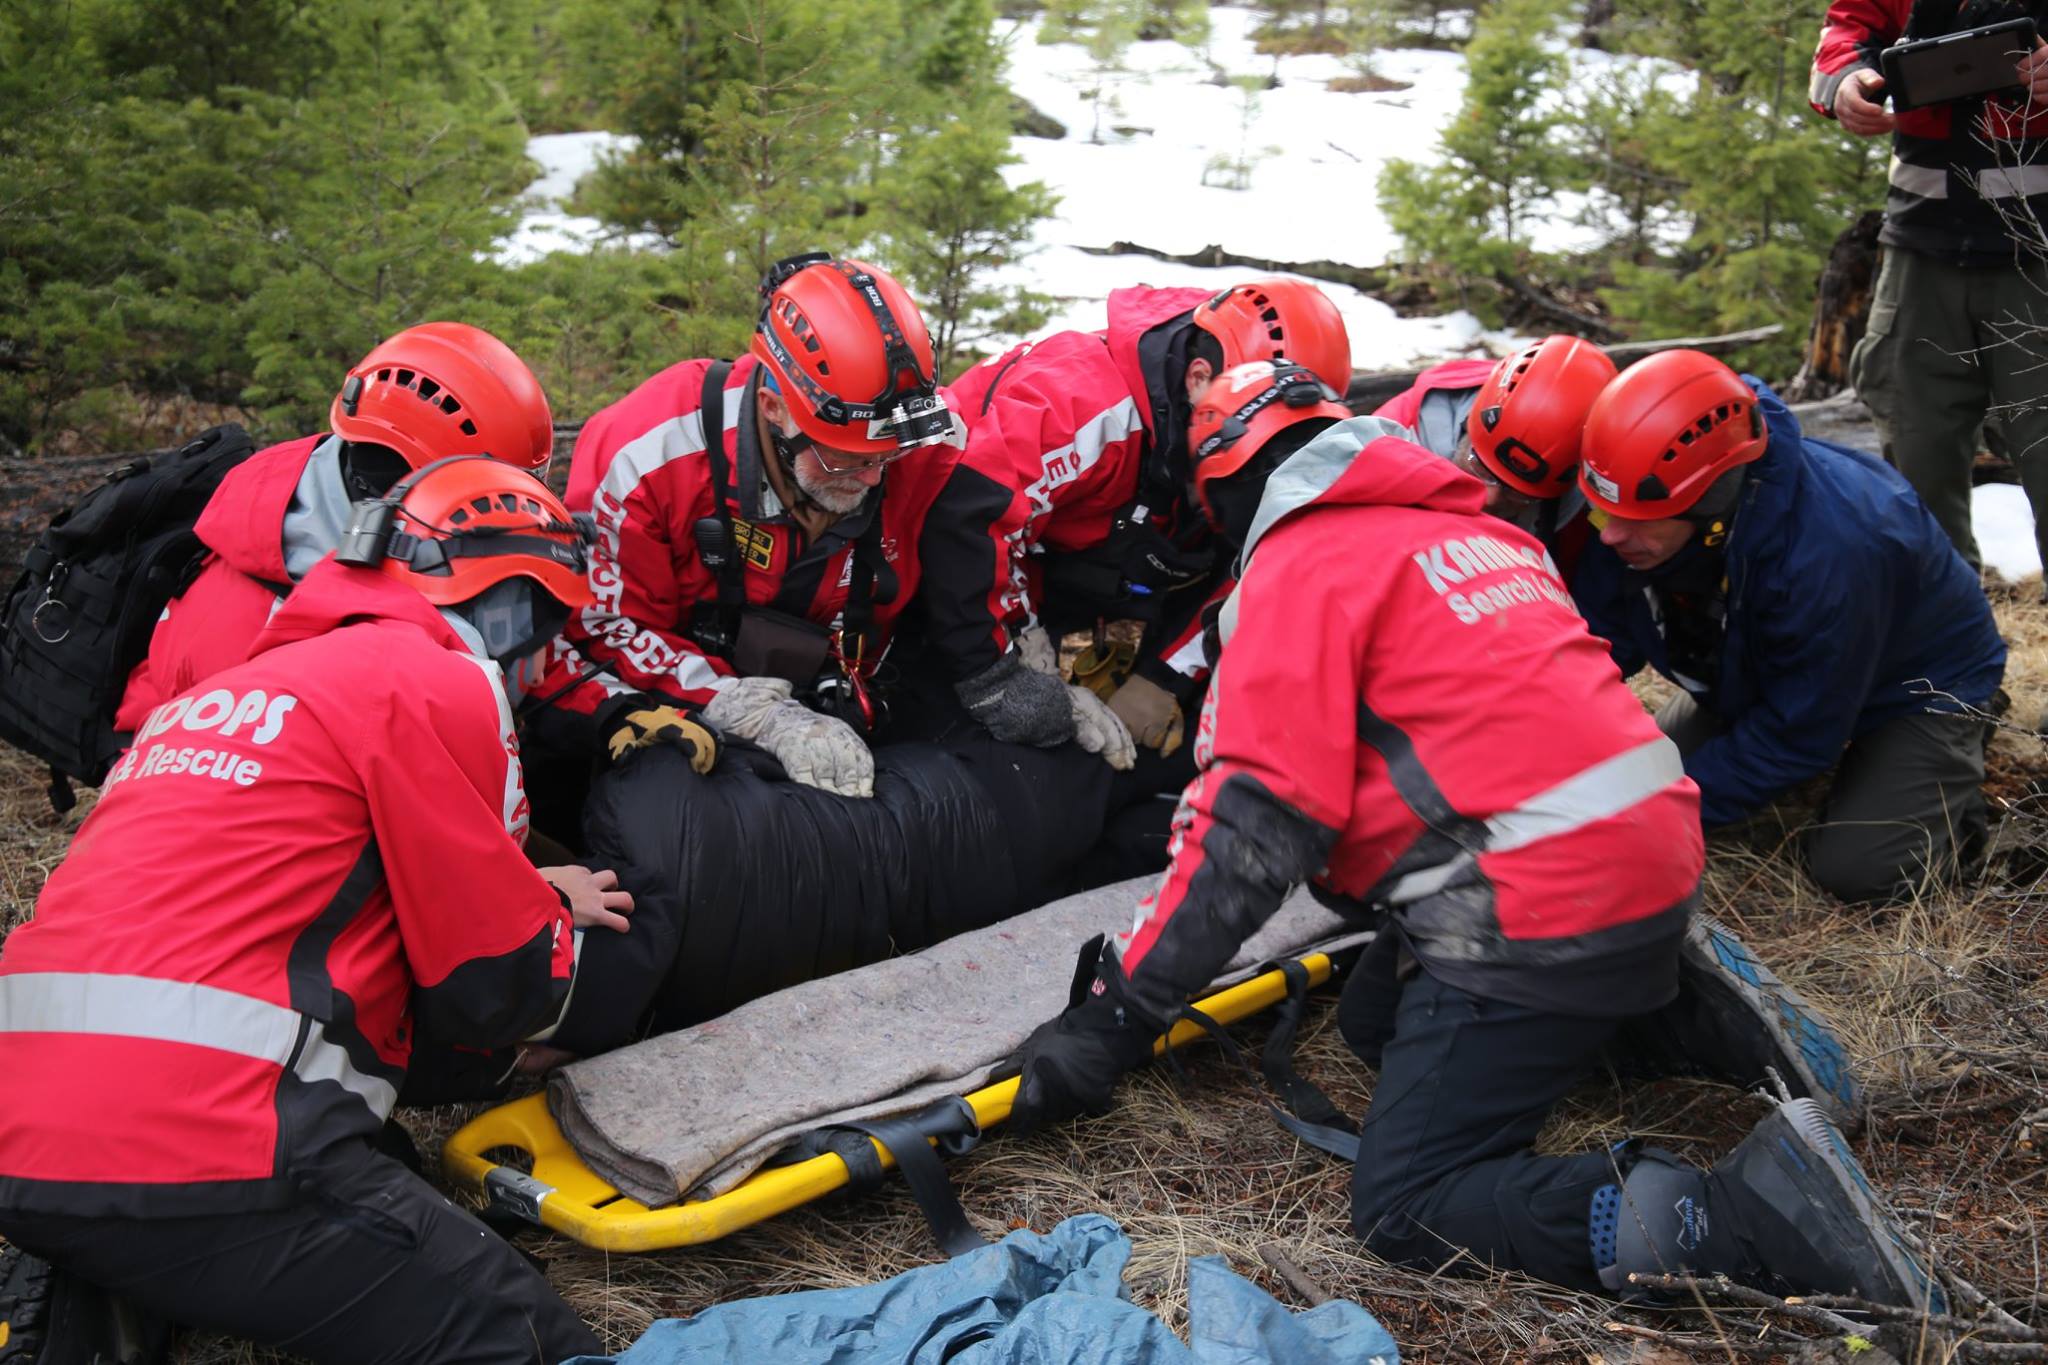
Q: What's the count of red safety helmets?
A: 7